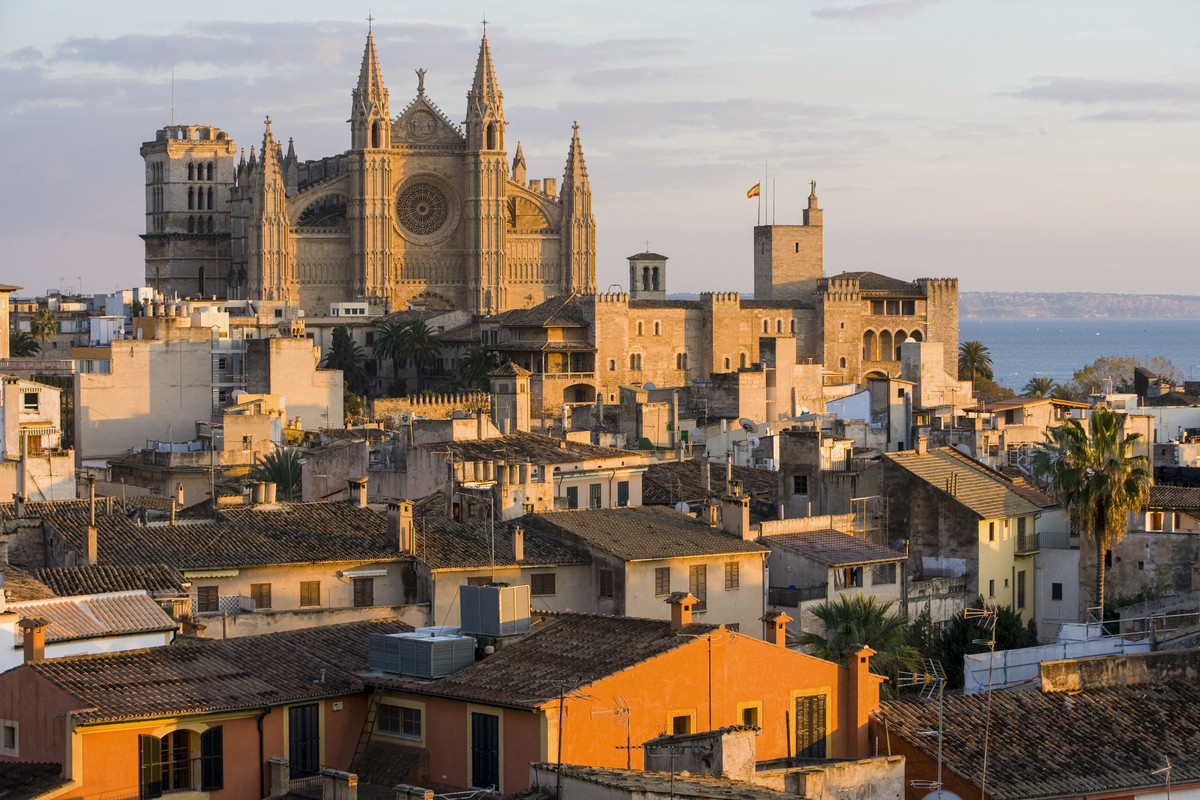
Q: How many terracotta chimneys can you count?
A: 4